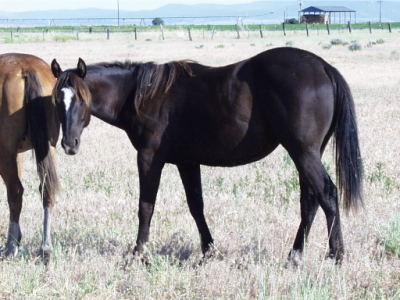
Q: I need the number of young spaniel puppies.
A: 0